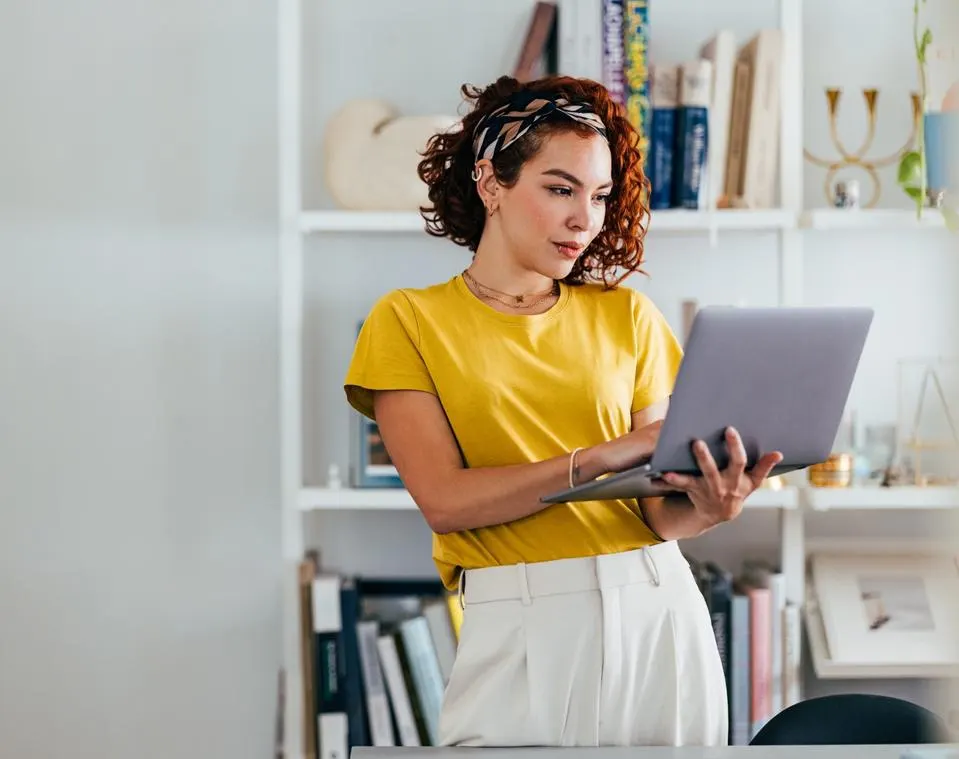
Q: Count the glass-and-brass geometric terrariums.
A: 1